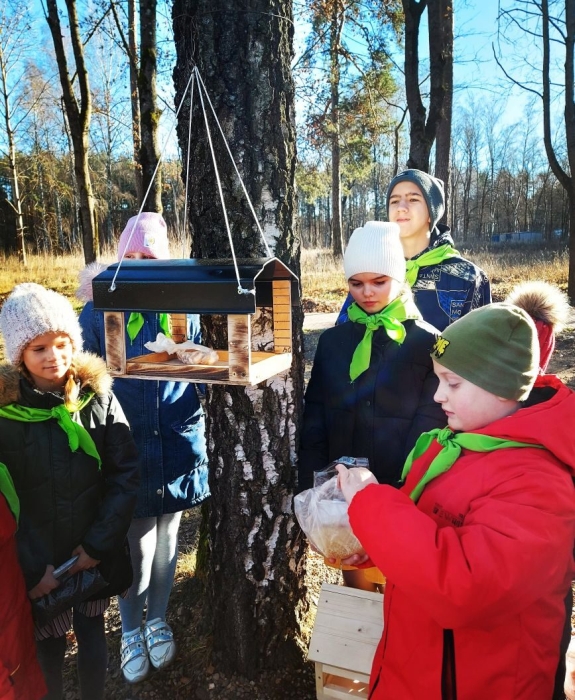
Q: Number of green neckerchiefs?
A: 6